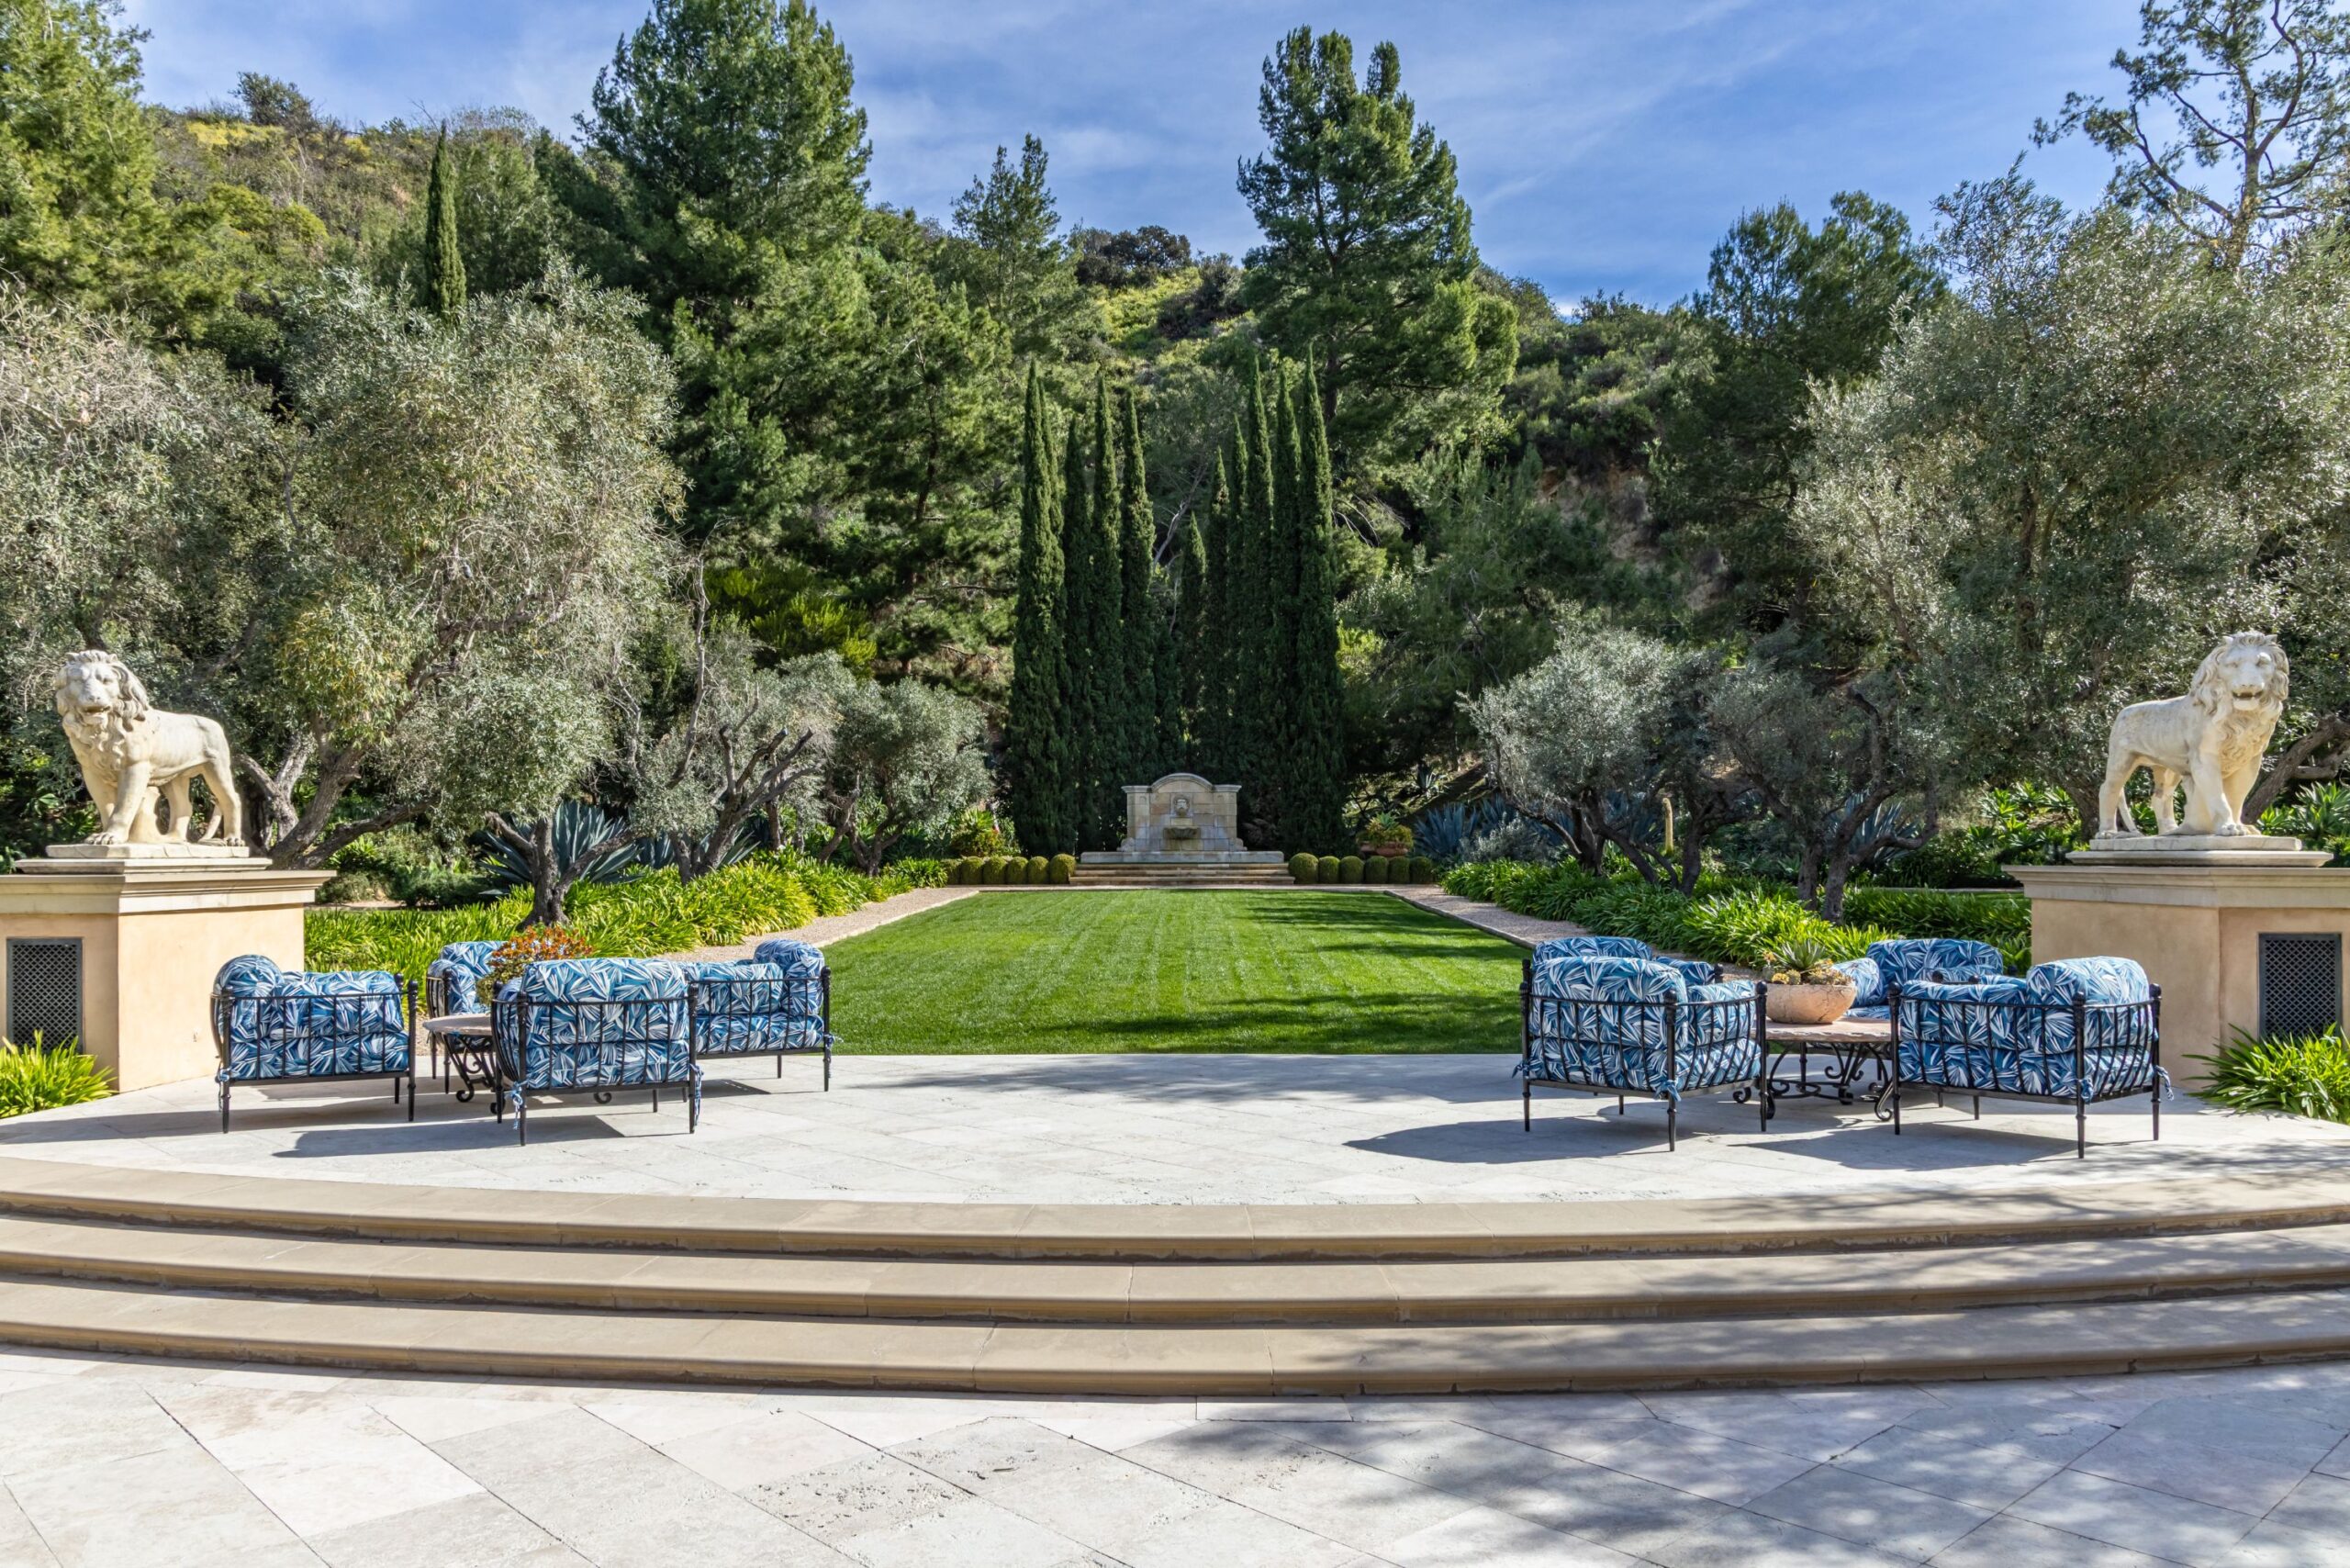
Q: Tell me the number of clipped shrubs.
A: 12